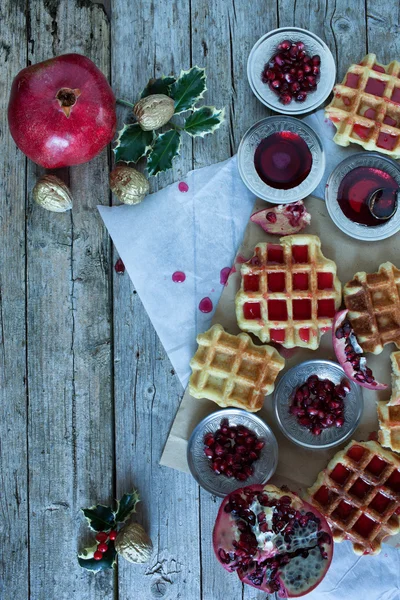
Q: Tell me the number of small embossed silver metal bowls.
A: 5